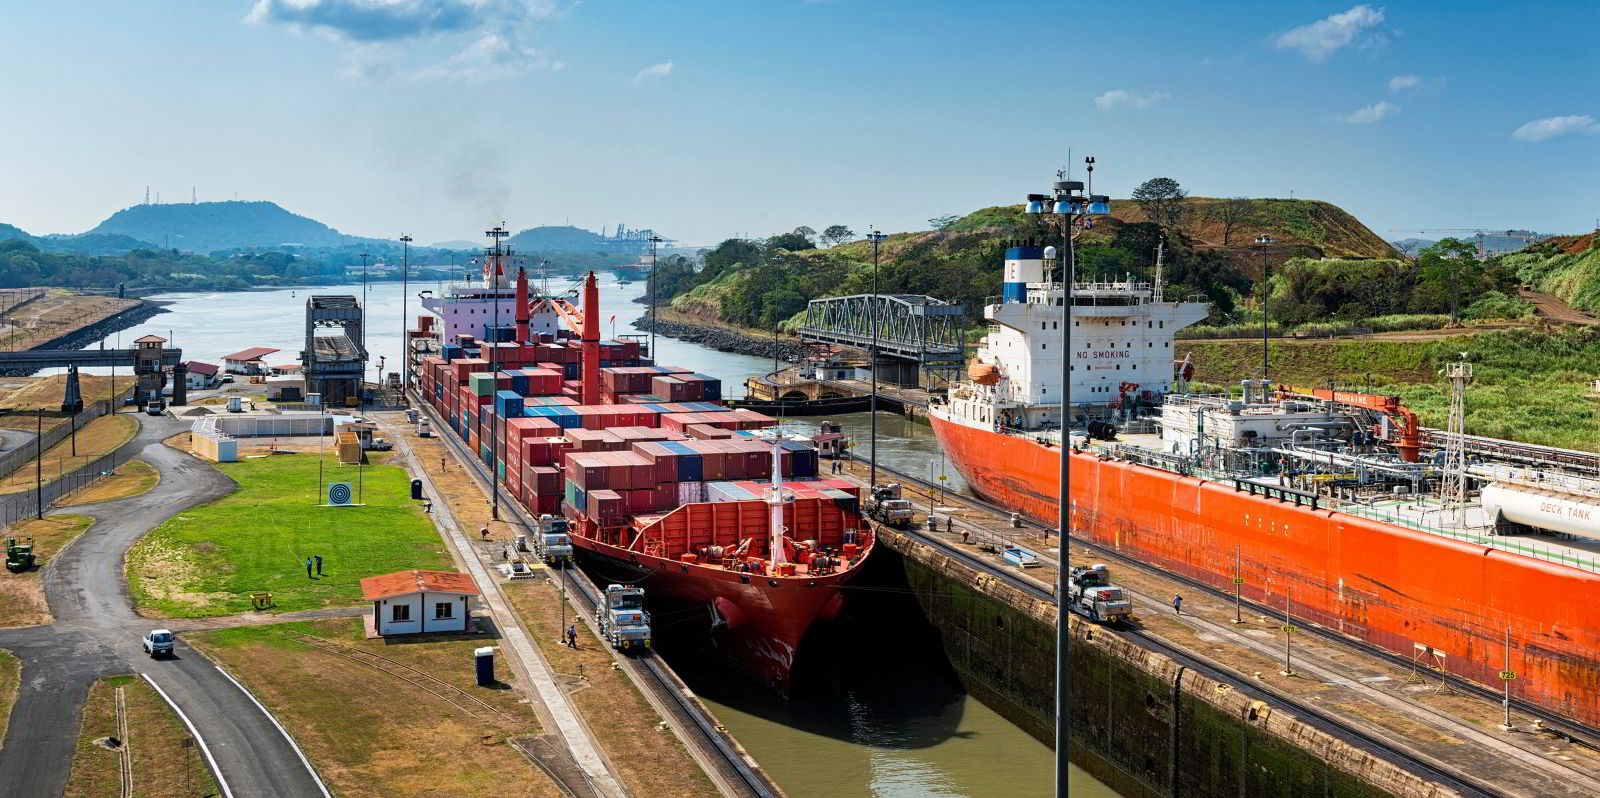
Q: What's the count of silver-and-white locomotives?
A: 4